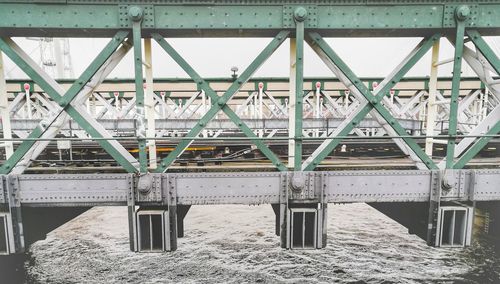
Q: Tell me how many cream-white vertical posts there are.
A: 4